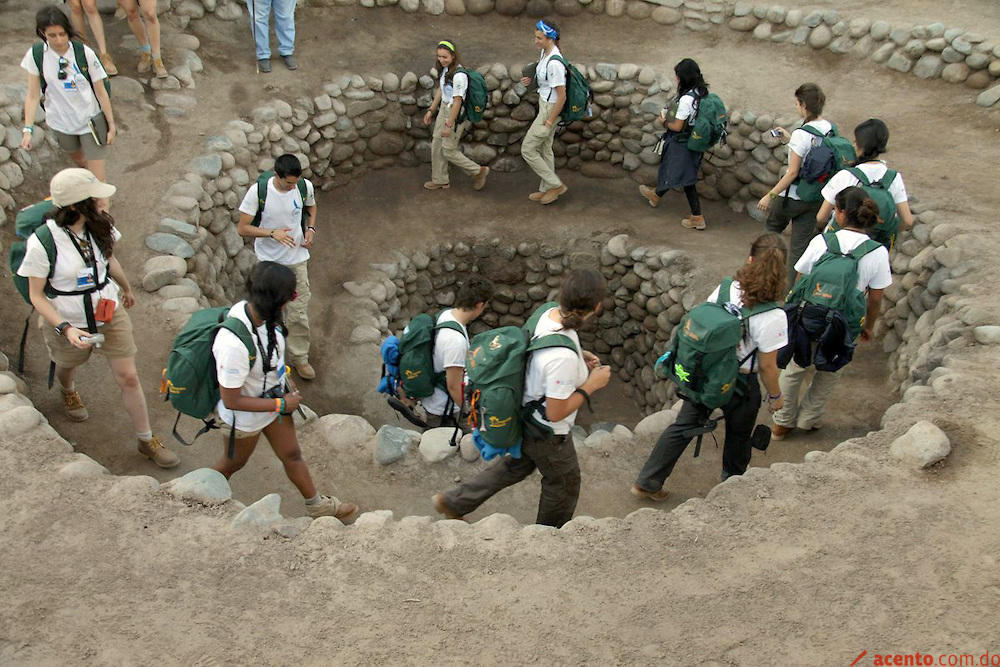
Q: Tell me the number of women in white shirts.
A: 11